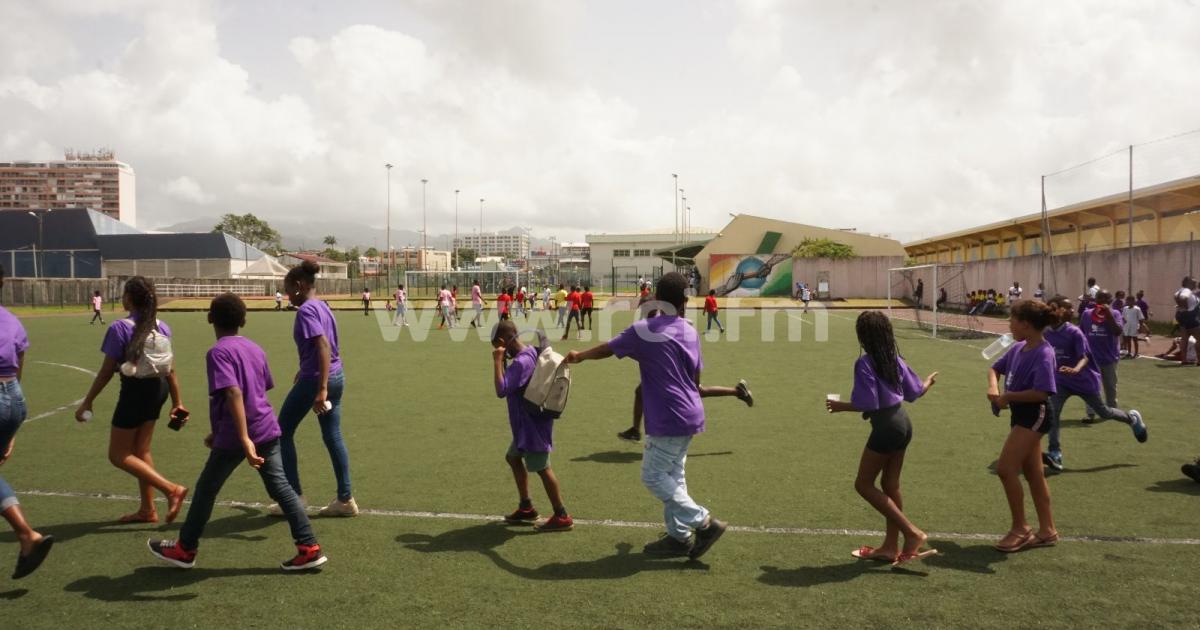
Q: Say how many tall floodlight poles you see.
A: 8